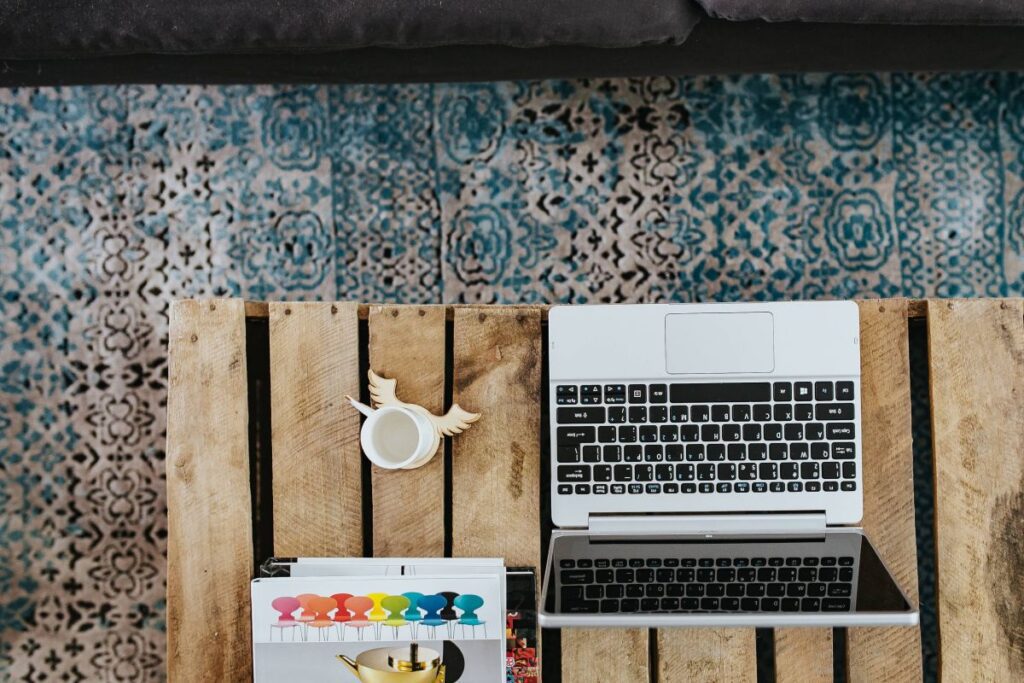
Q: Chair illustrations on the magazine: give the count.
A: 11